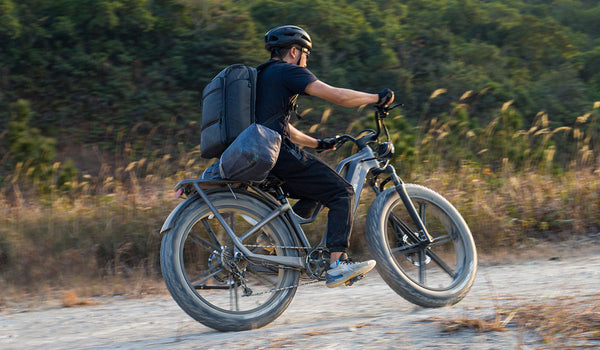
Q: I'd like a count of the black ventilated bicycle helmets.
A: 1